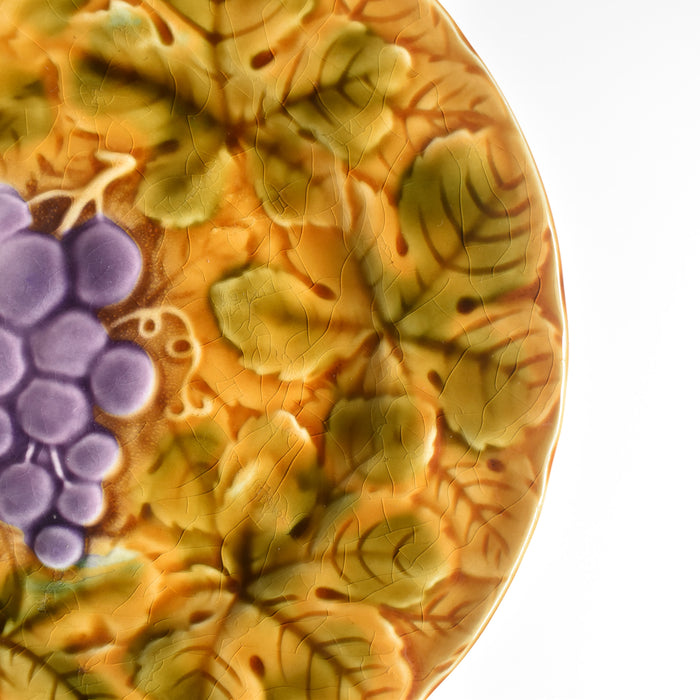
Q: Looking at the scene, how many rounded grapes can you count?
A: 12